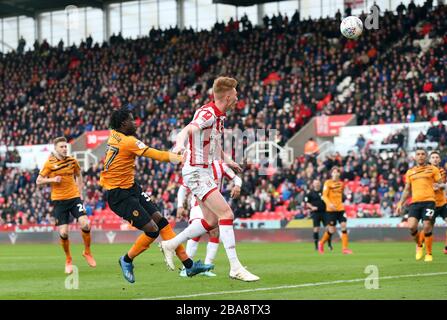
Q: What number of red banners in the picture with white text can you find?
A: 2